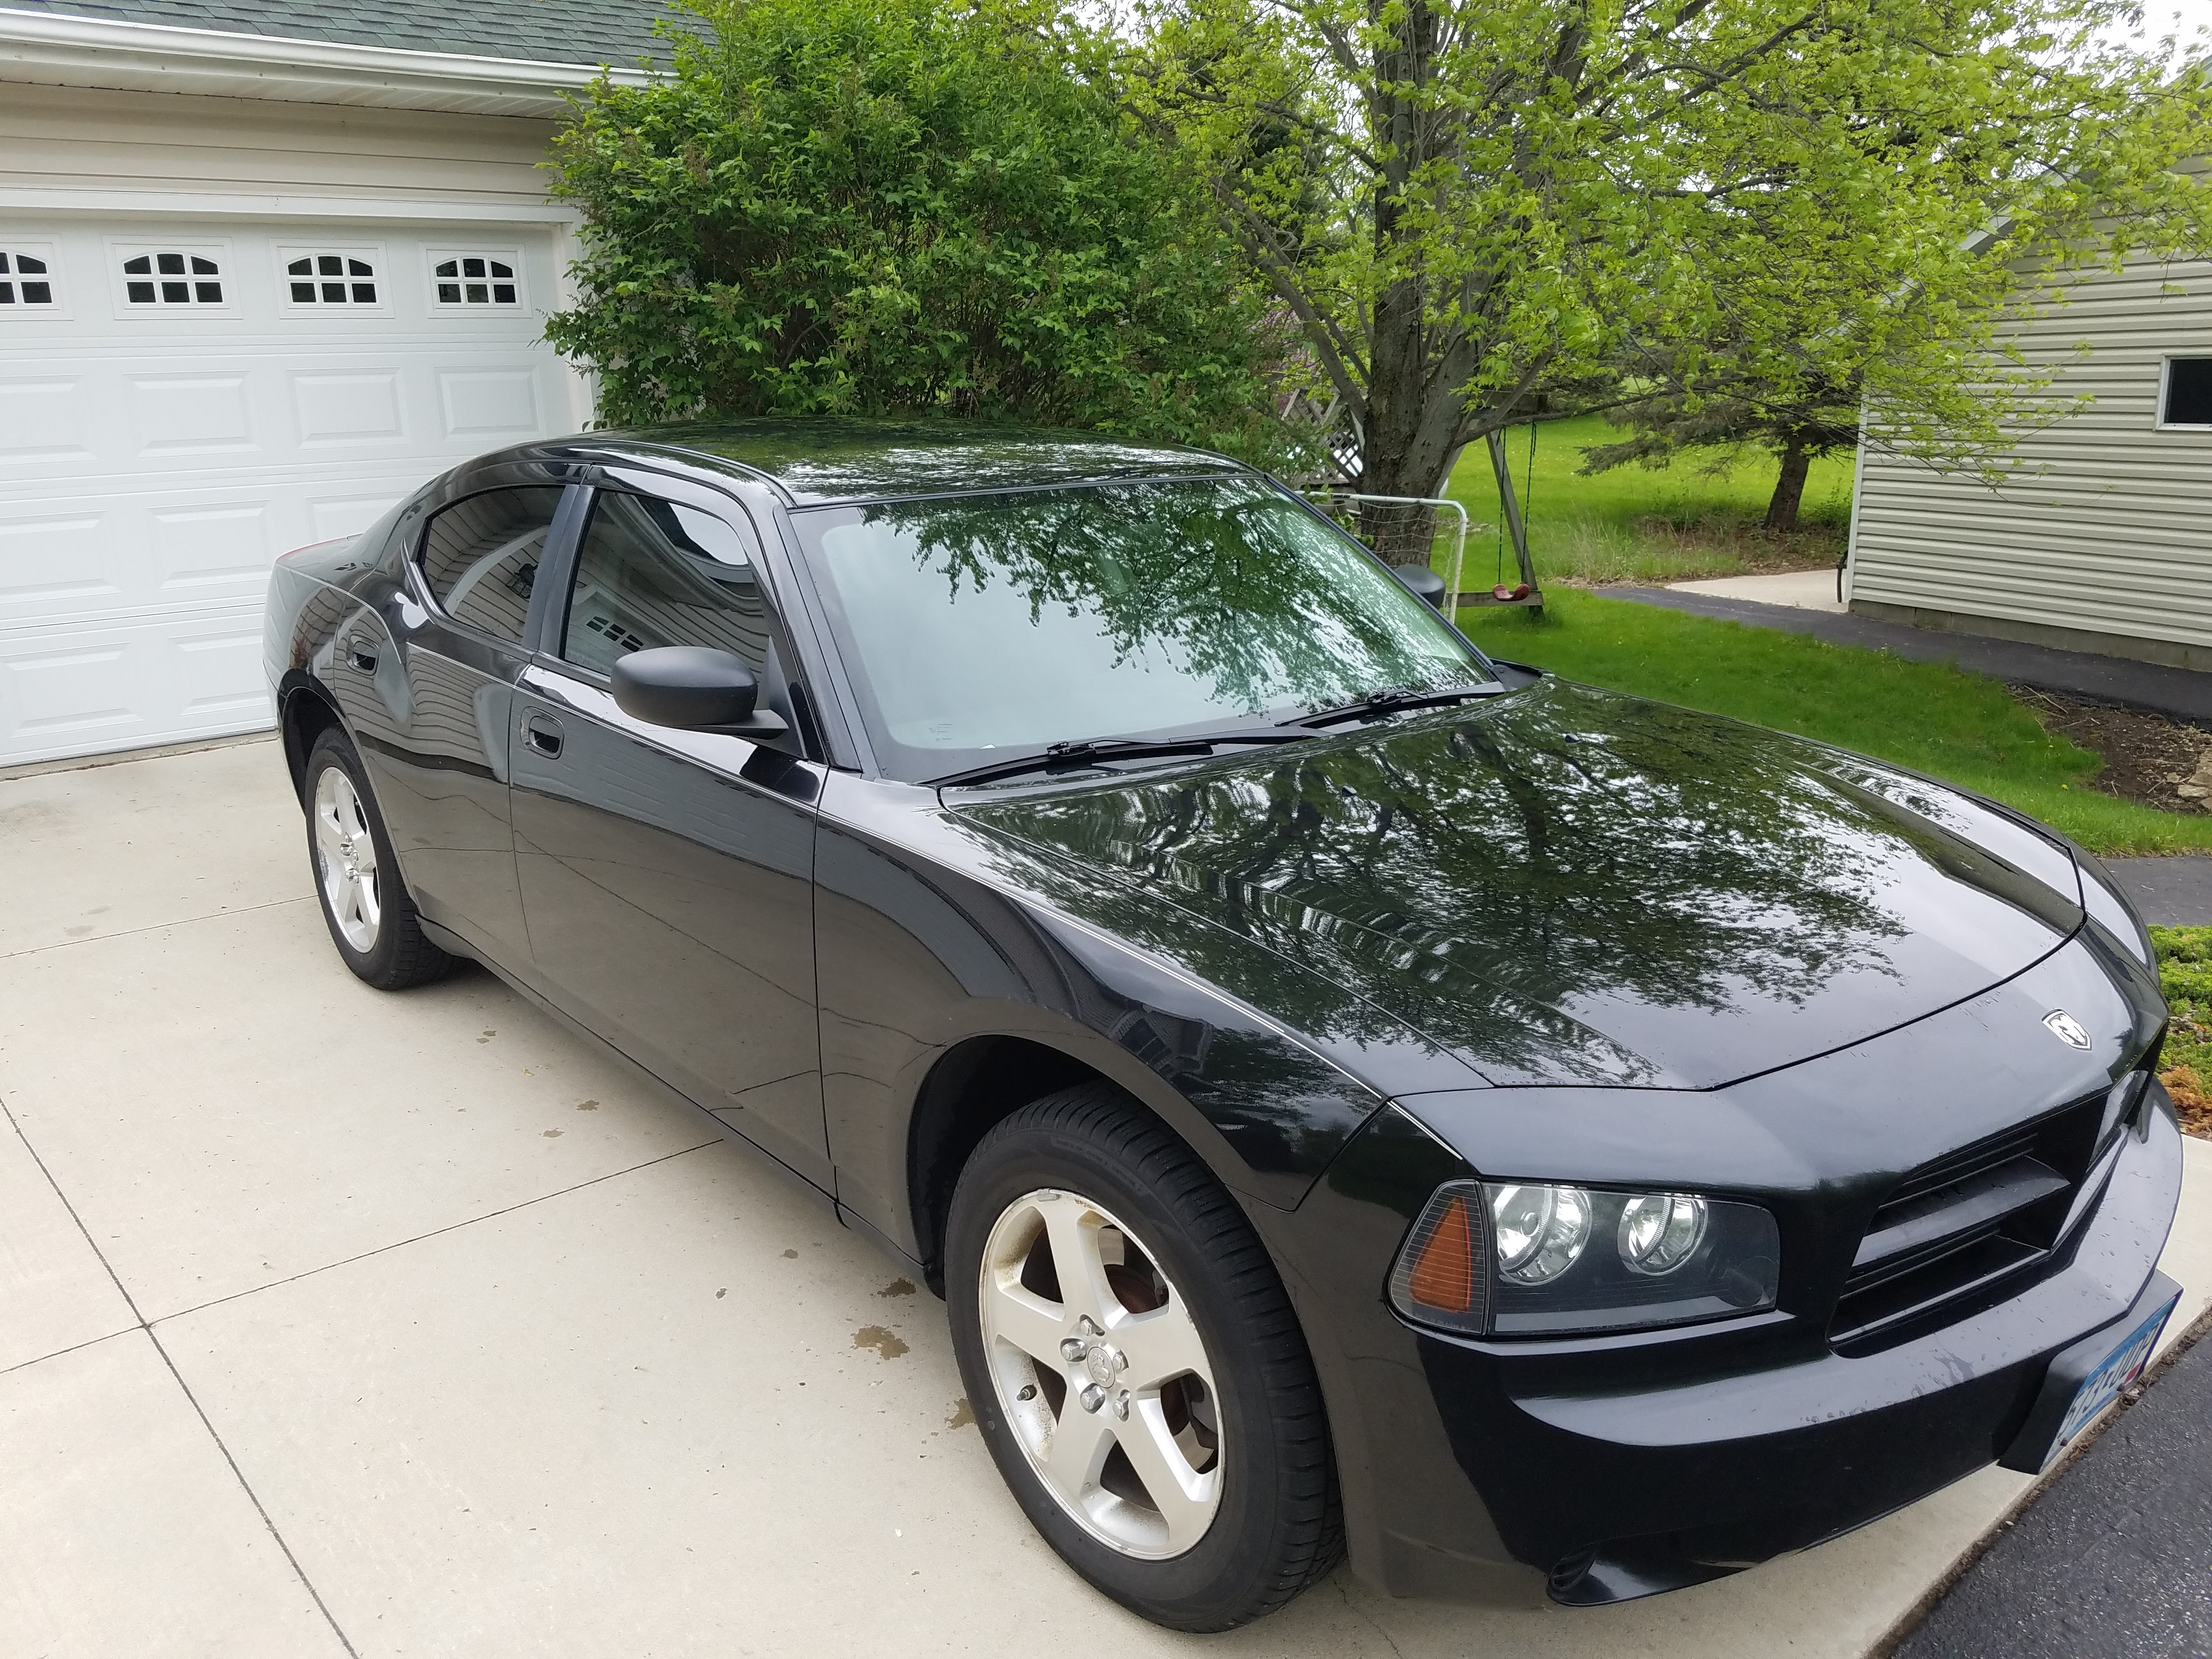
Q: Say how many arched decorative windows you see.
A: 4